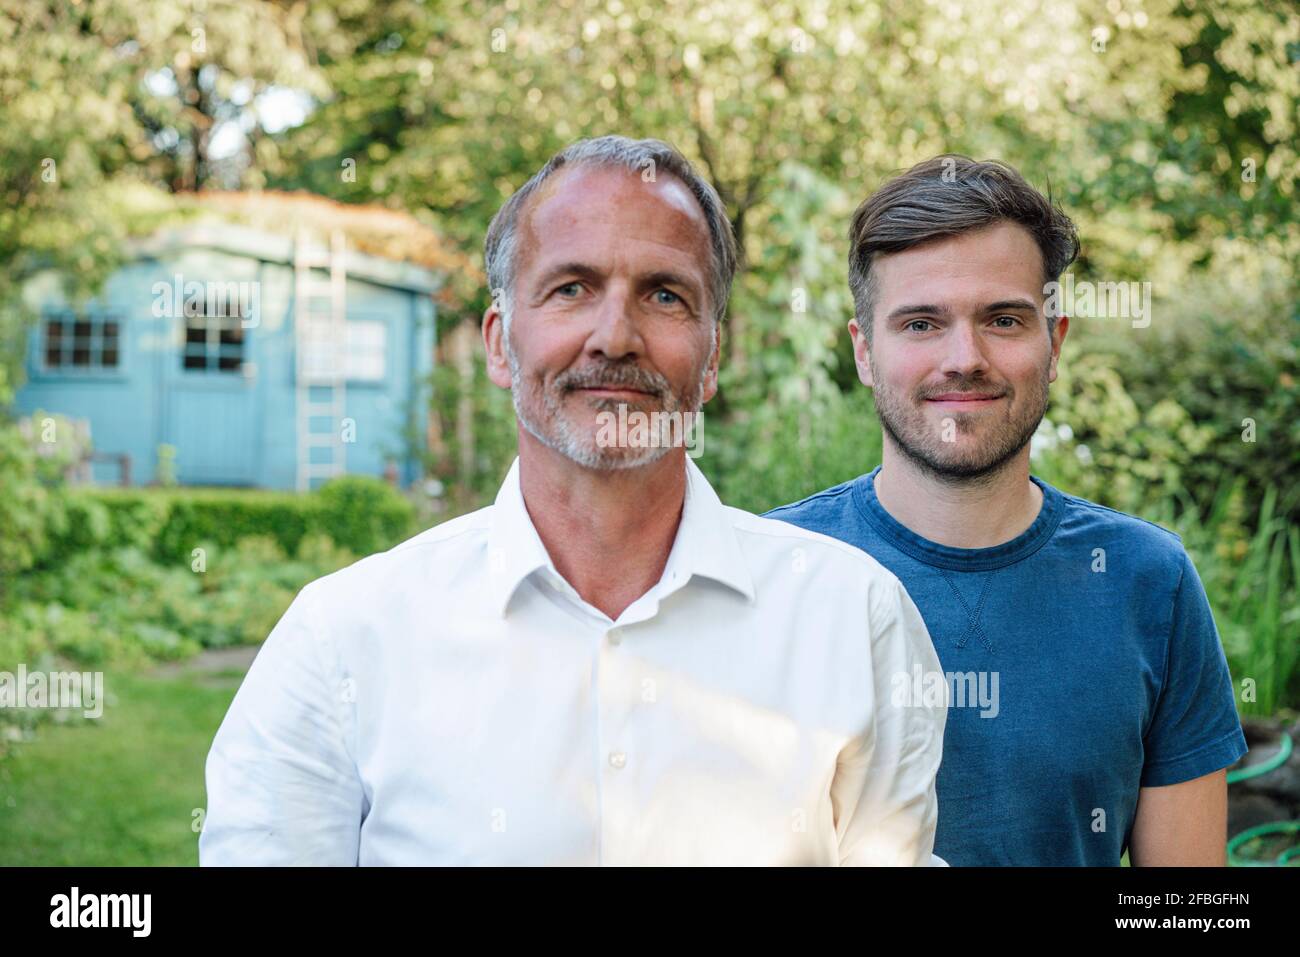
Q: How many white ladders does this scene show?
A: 1